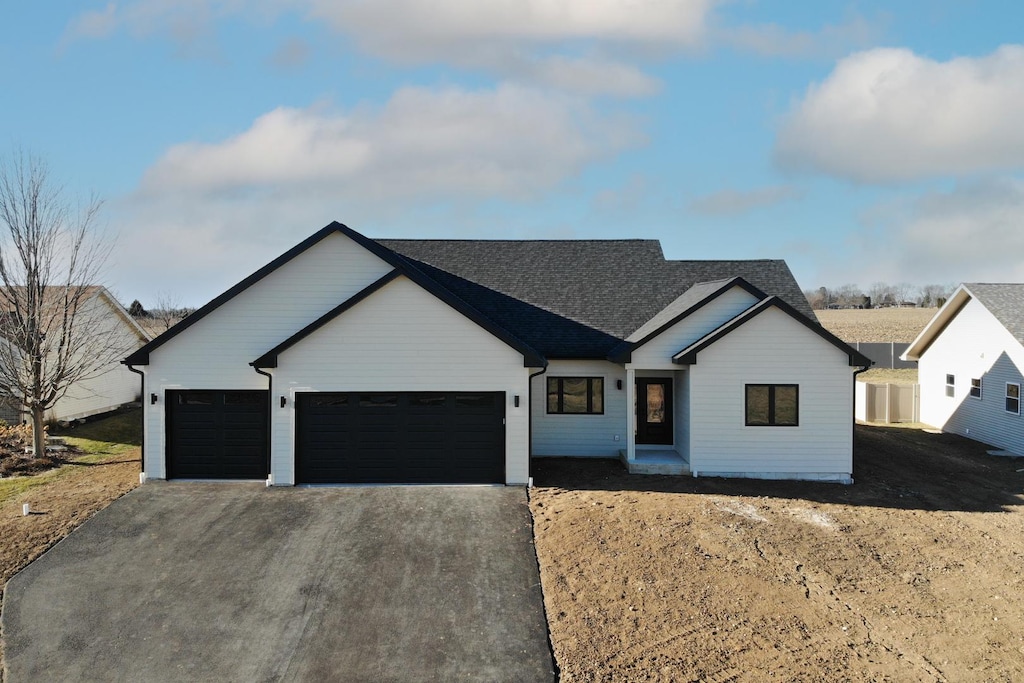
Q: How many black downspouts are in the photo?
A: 4